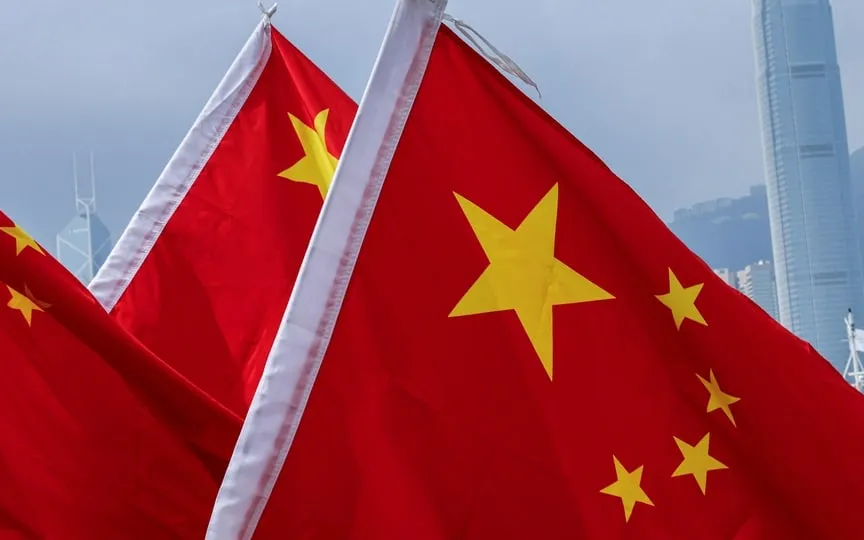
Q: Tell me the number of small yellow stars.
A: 6